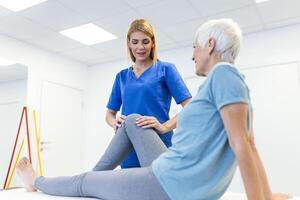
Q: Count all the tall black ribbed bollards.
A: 0